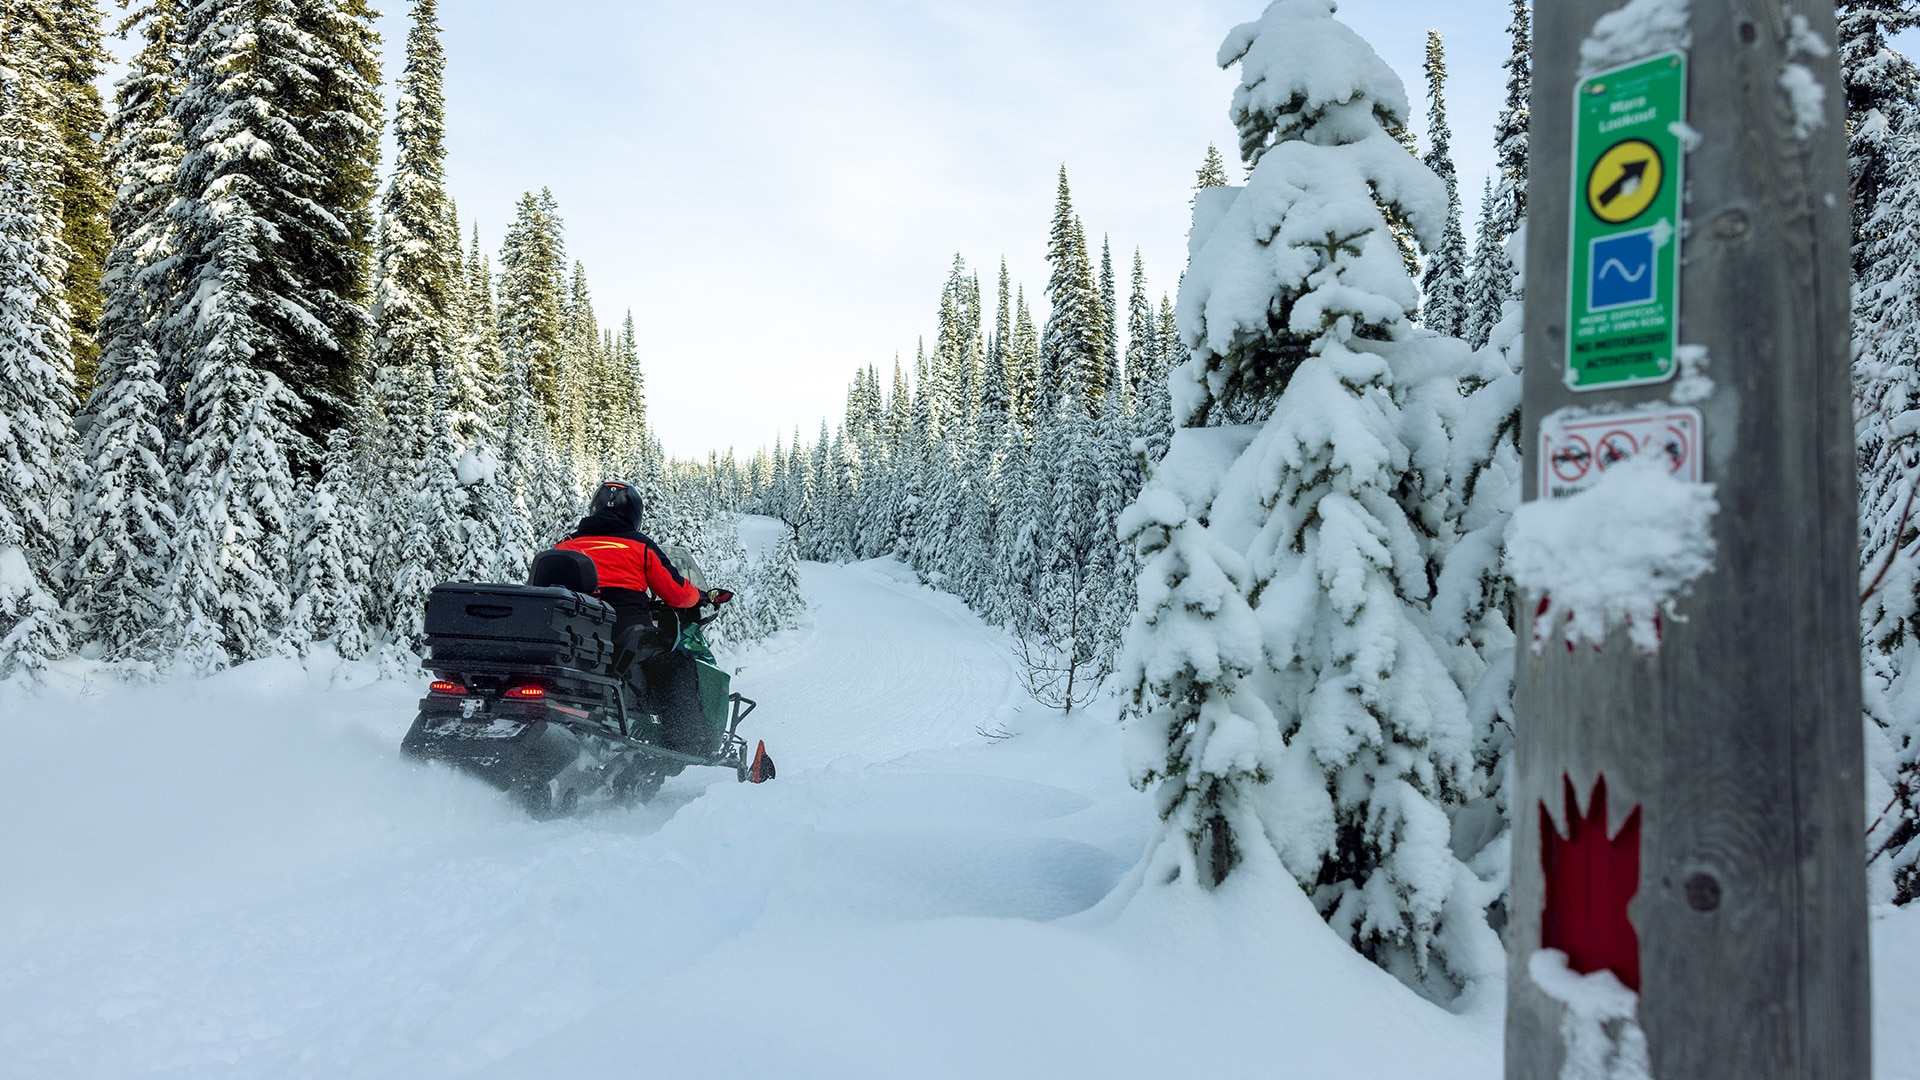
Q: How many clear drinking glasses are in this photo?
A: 0